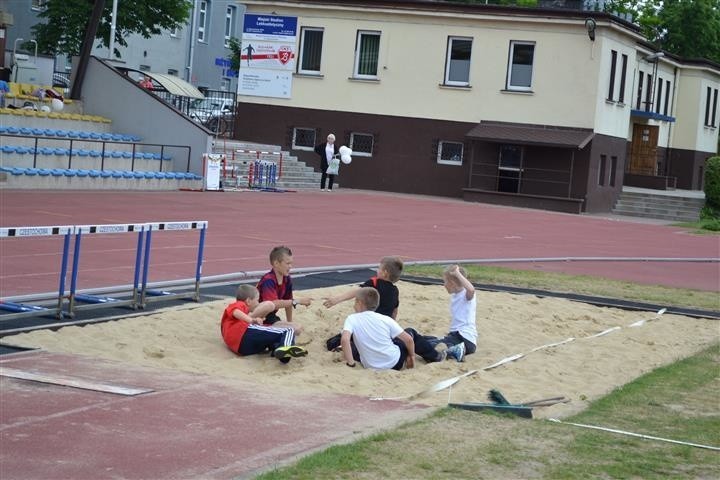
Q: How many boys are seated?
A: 5